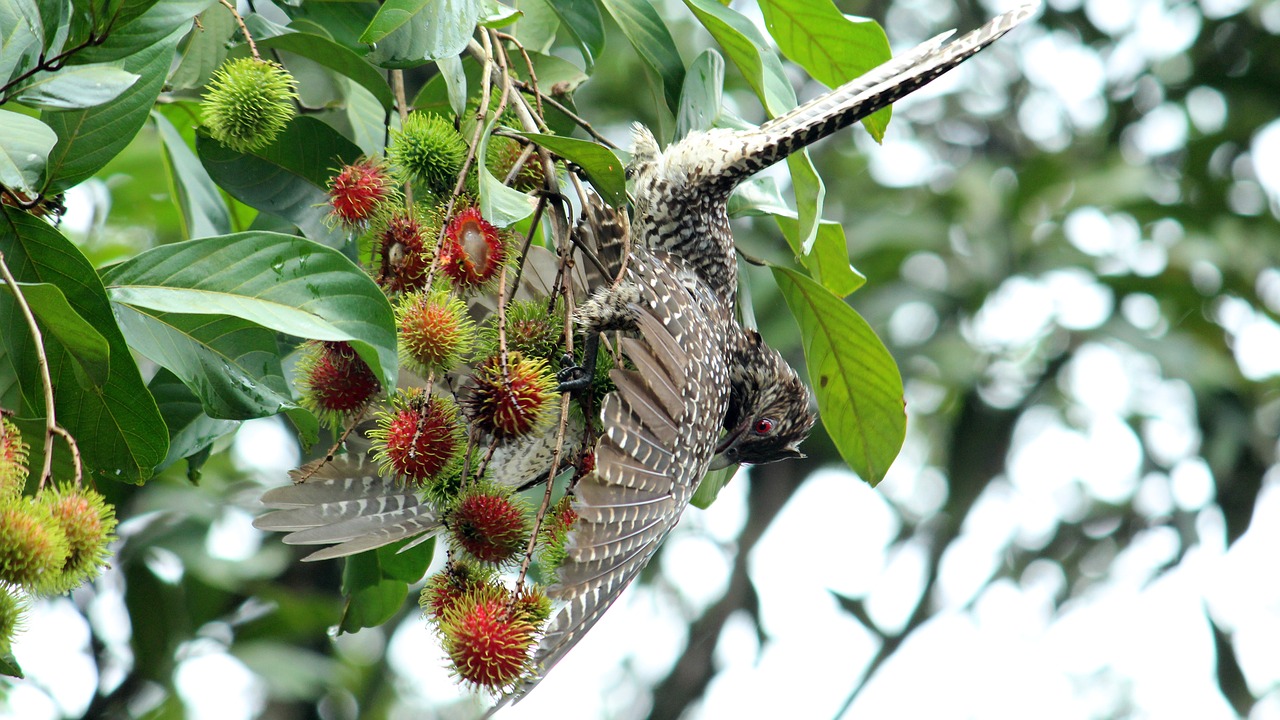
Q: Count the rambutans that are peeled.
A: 2